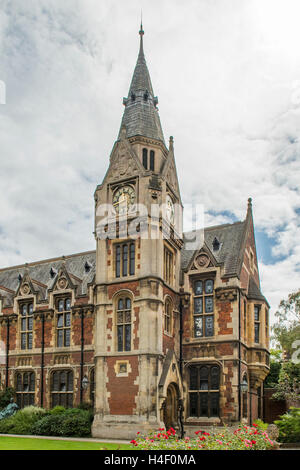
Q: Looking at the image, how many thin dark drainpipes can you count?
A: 5